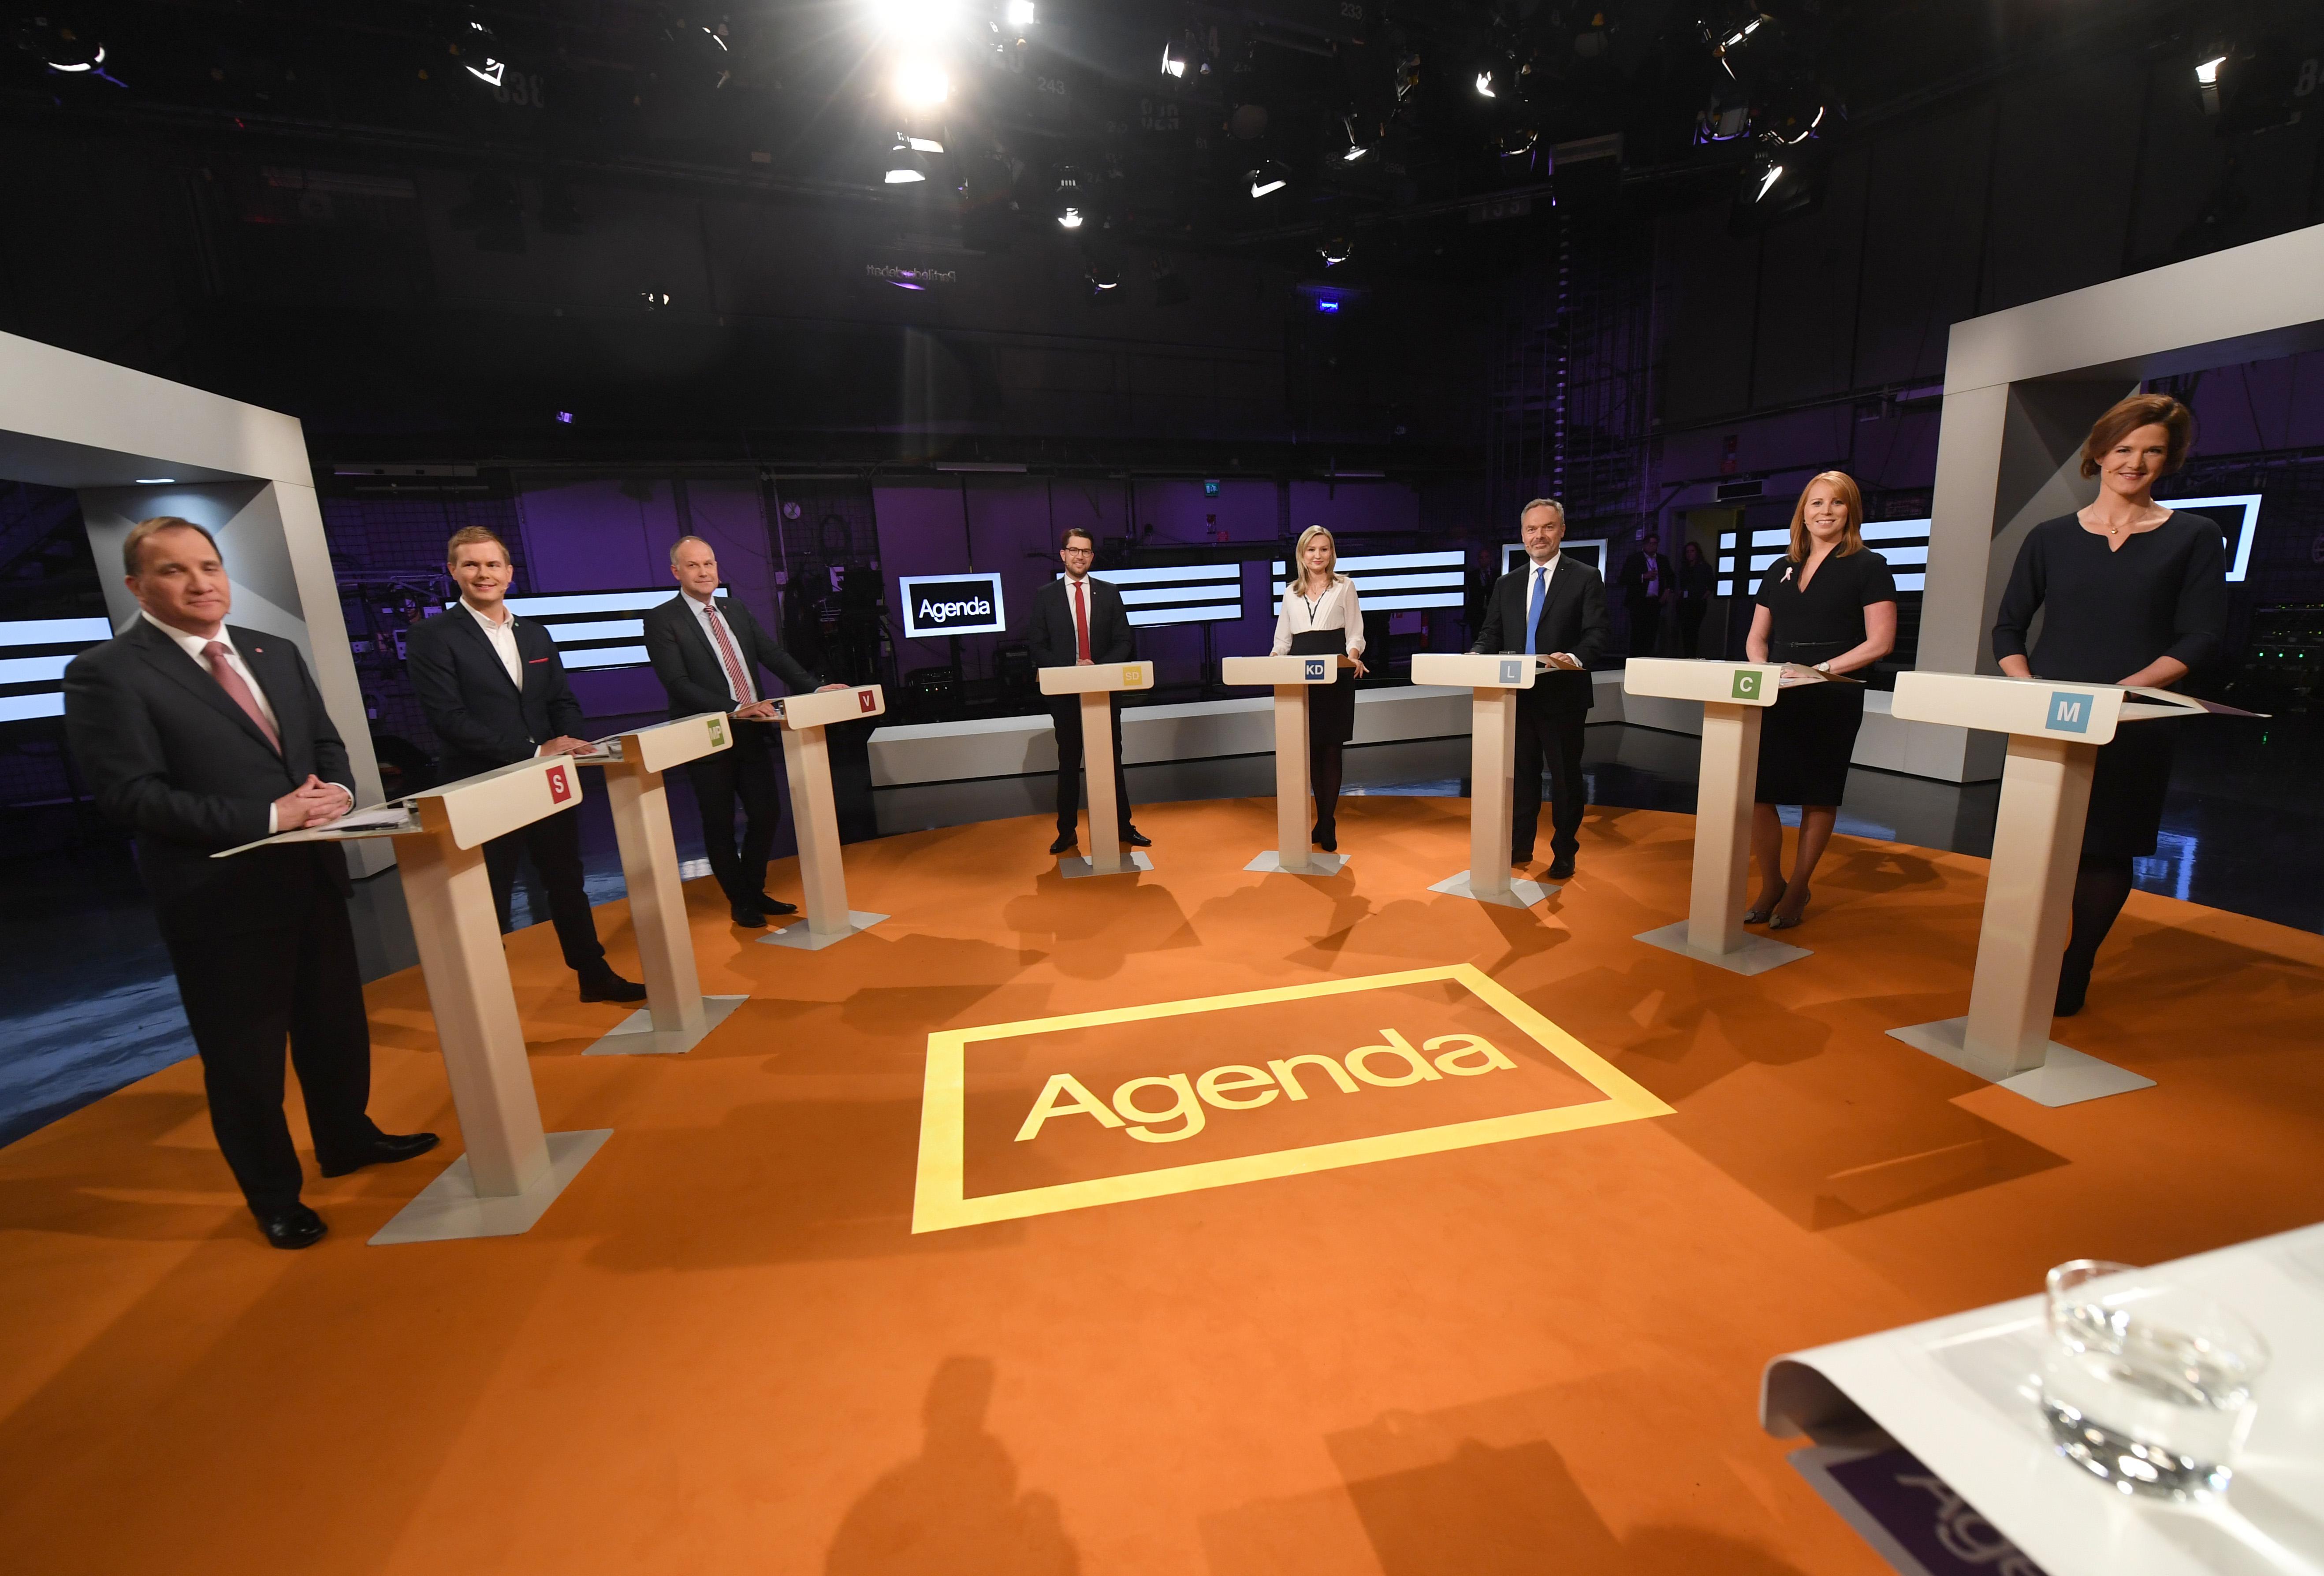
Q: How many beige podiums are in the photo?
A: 8